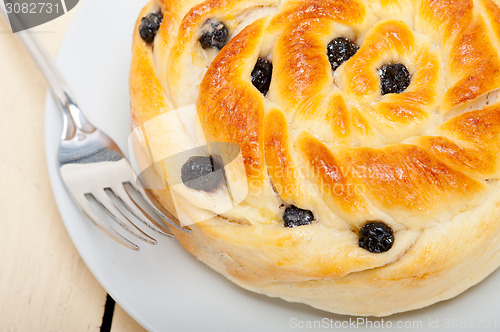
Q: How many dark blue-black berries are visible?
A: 8